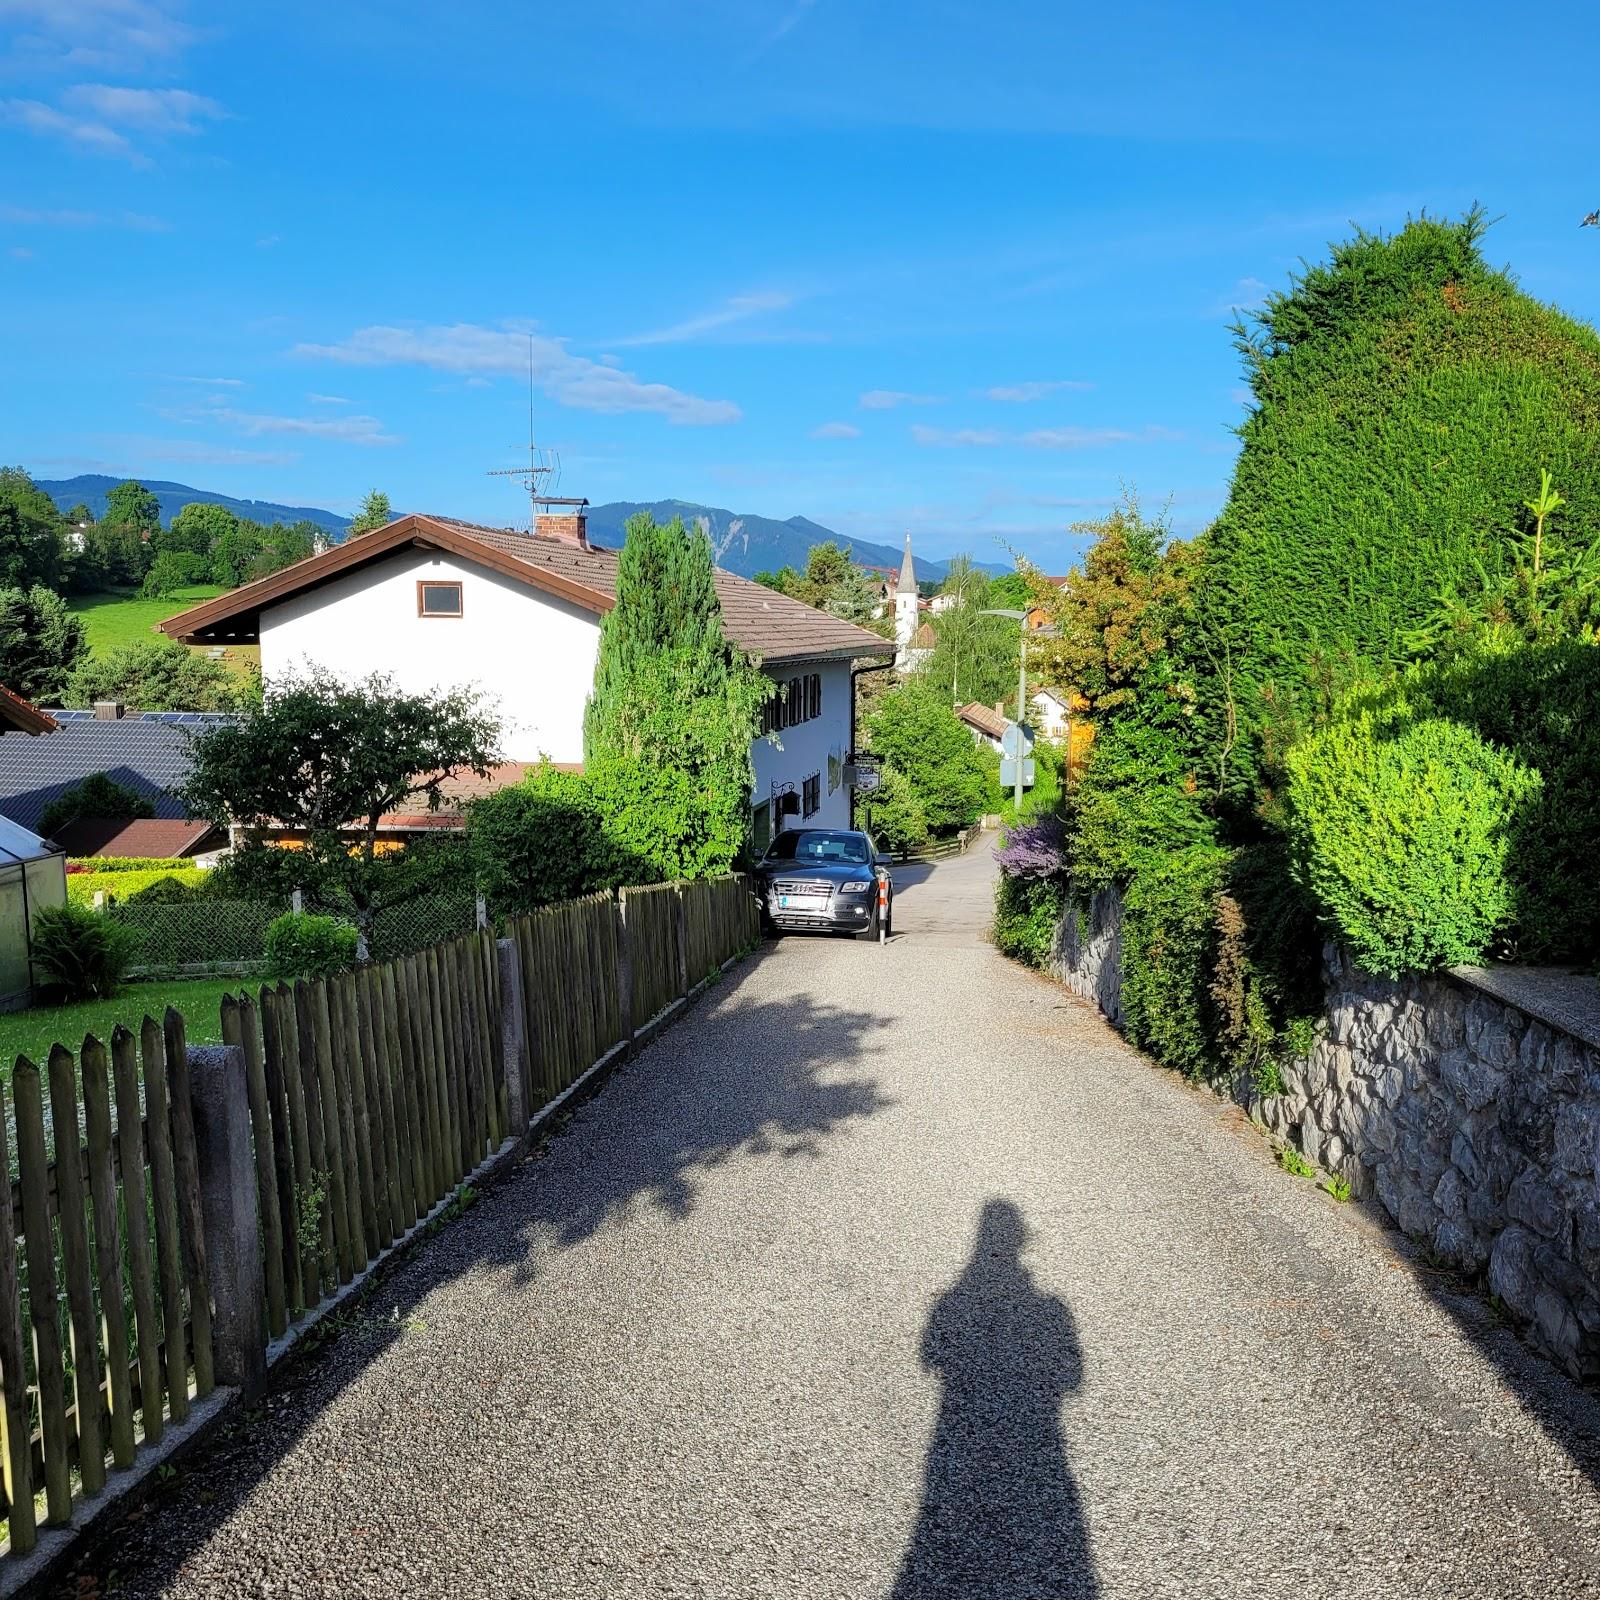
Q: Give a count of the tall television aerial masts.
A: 1